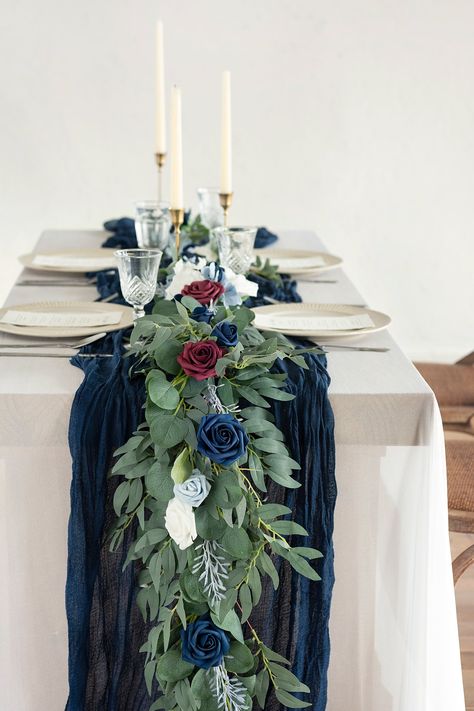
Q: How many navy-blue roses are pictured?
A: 4